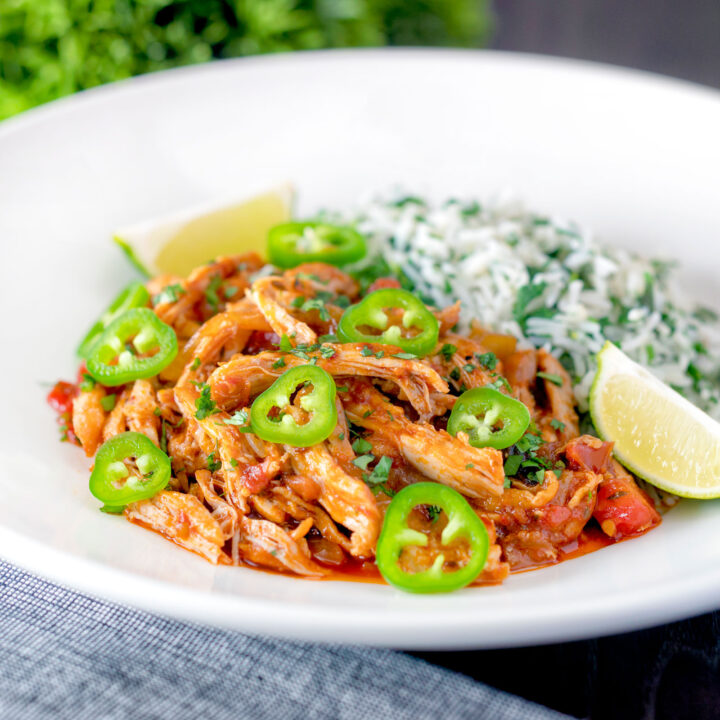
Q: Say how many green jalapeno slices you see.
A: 8